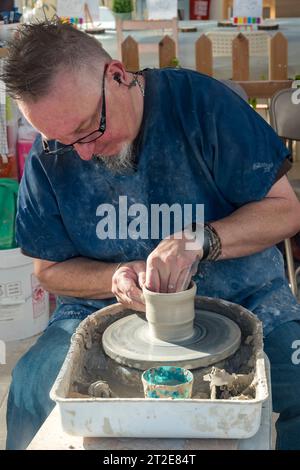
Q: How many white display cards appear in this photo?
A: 3